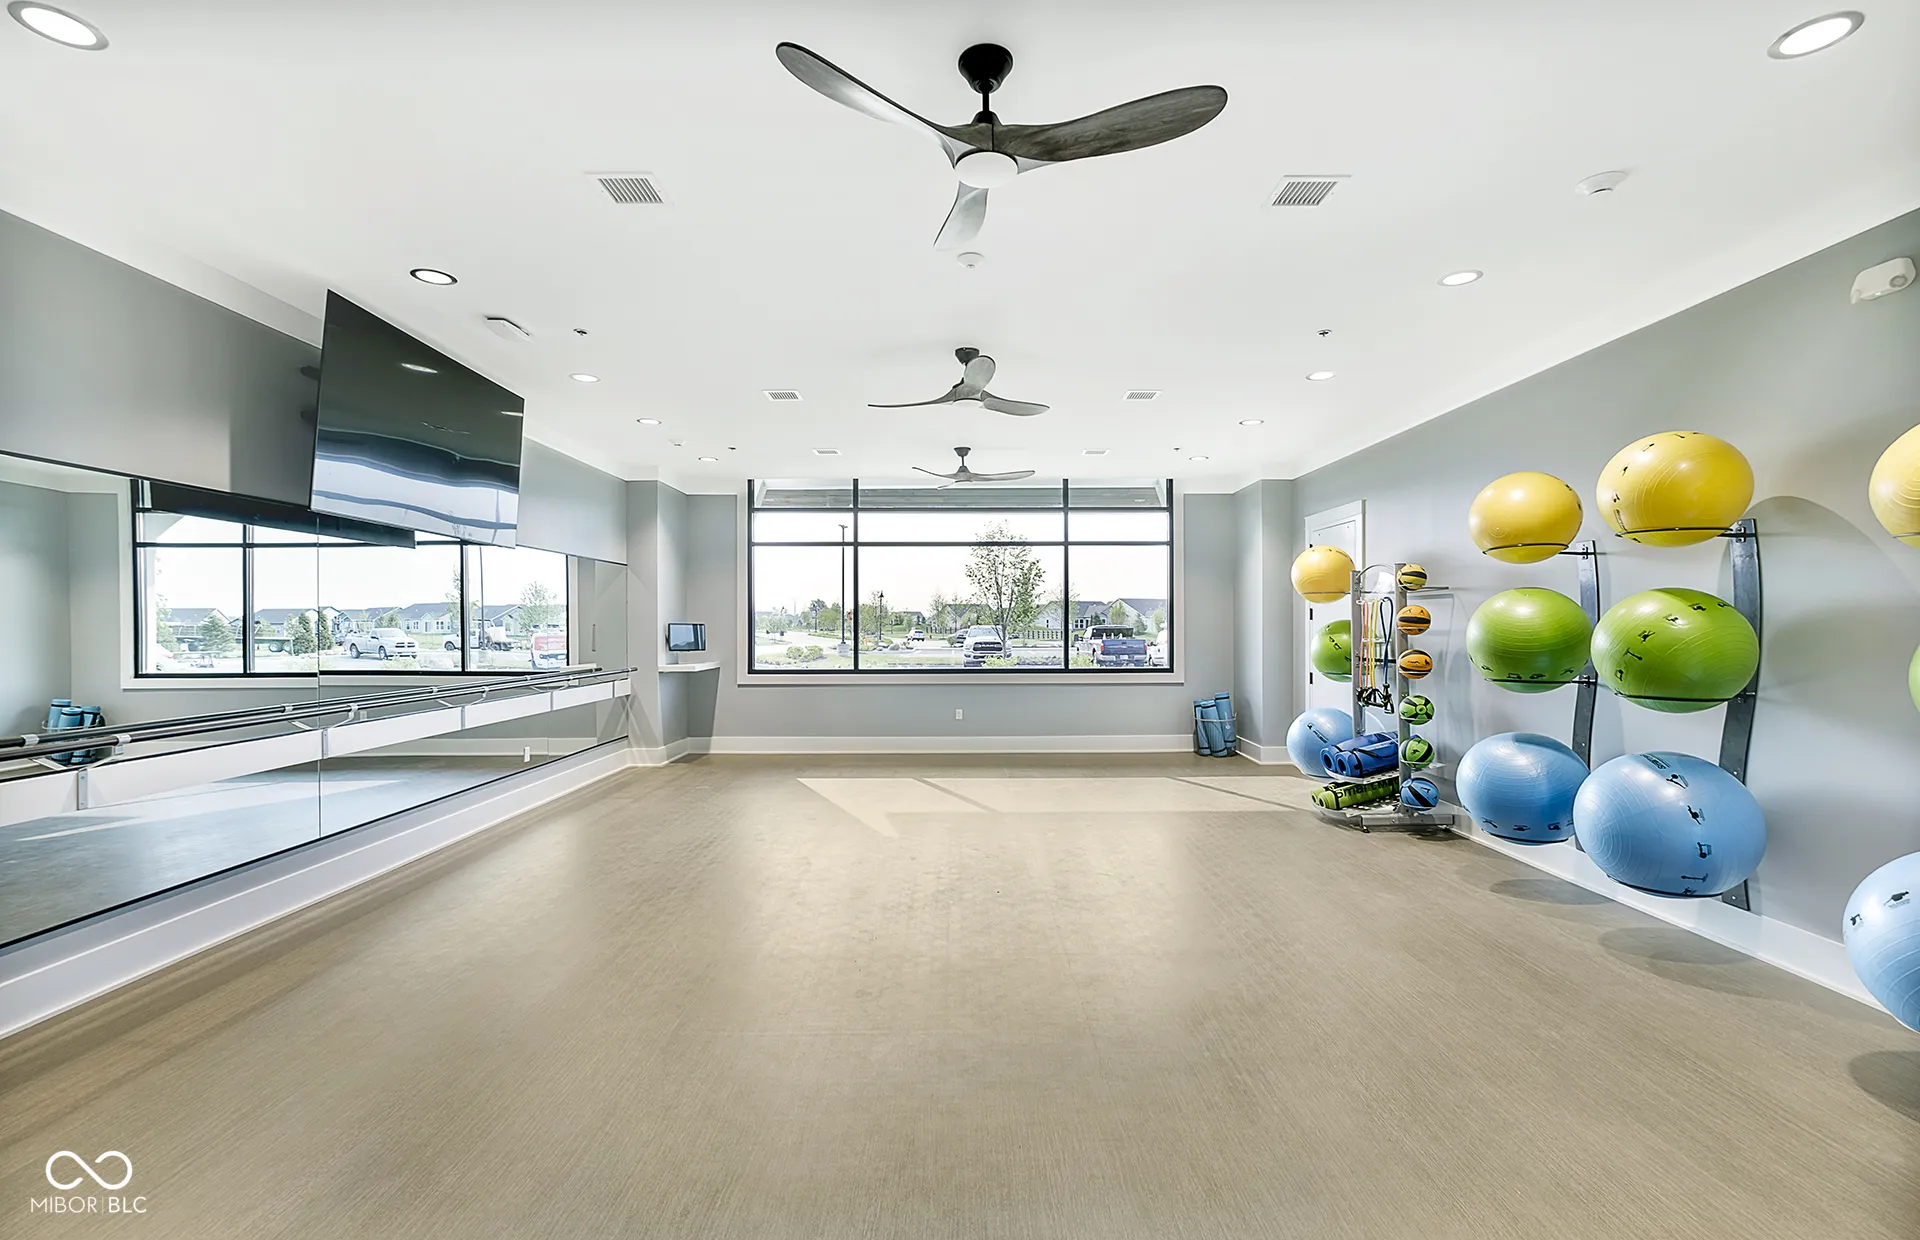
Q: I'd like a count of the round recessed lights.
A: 10